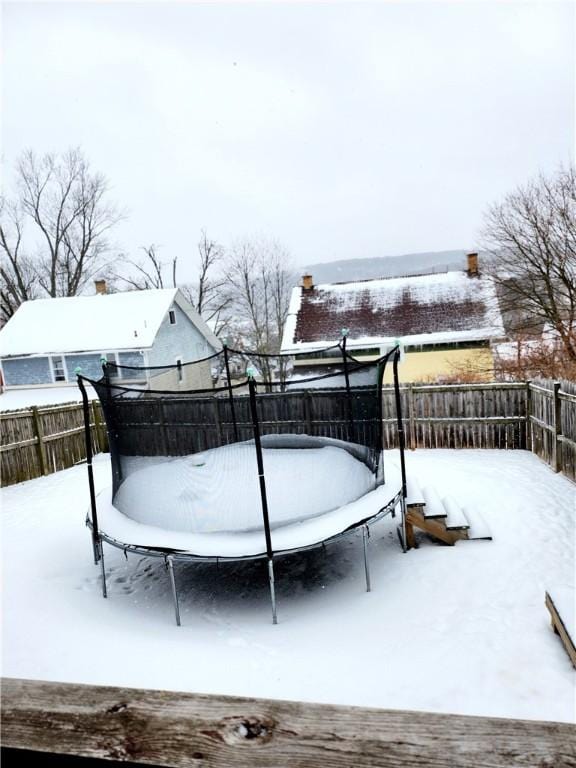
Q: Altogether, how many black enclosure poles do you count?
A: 6